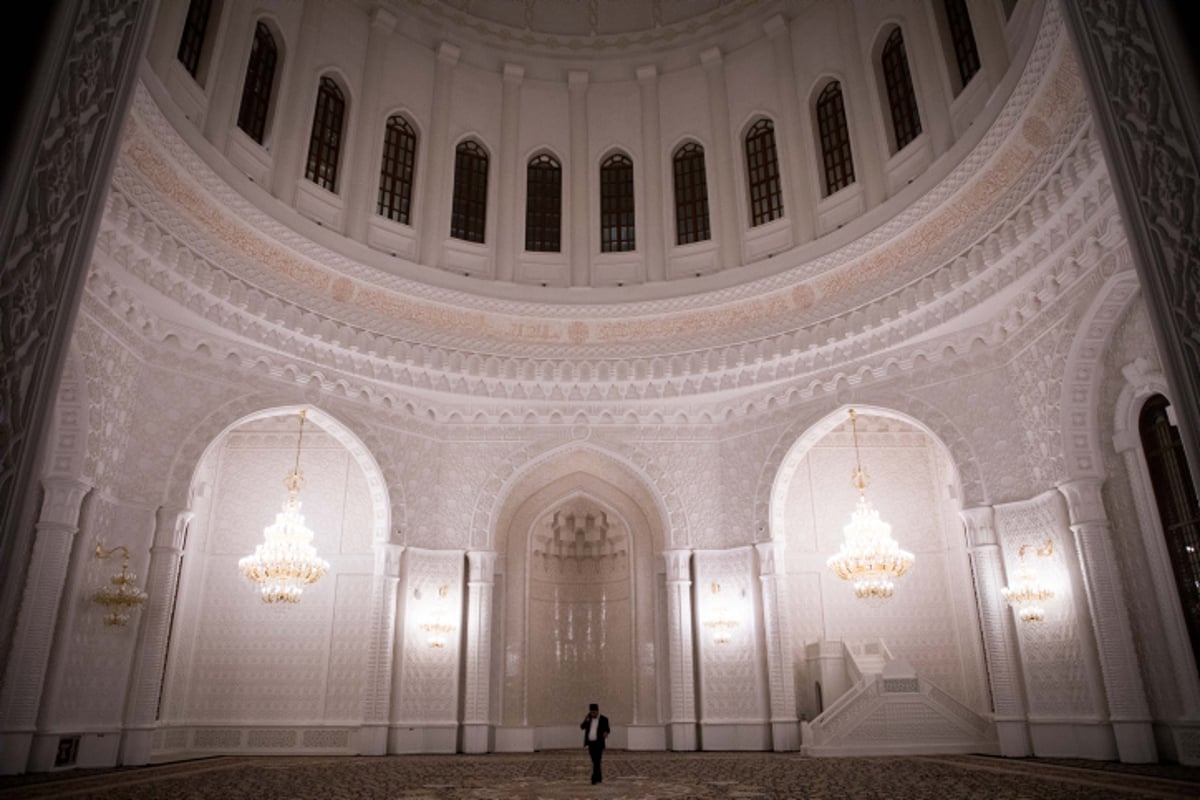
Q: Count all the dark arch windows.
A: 13